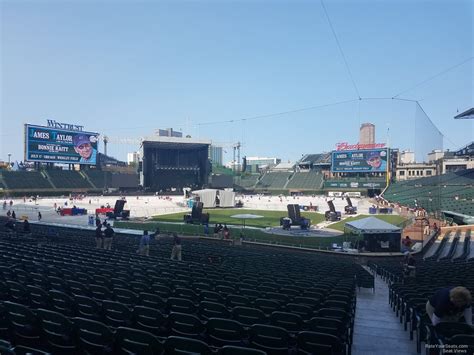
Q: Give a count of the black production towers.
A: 5